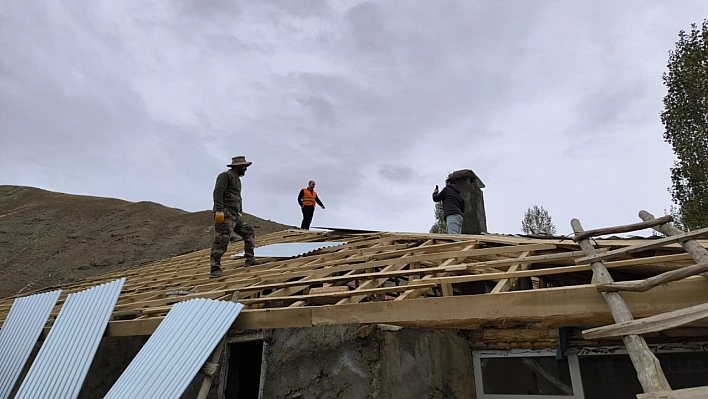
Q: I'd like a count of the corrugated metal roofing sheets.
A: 4